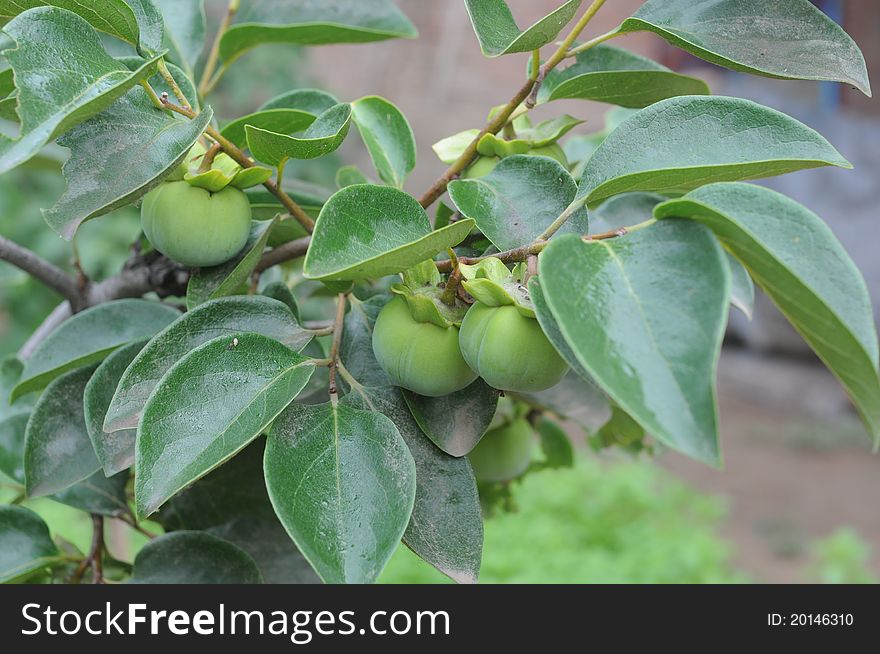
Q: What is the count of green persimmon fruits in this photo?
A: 5